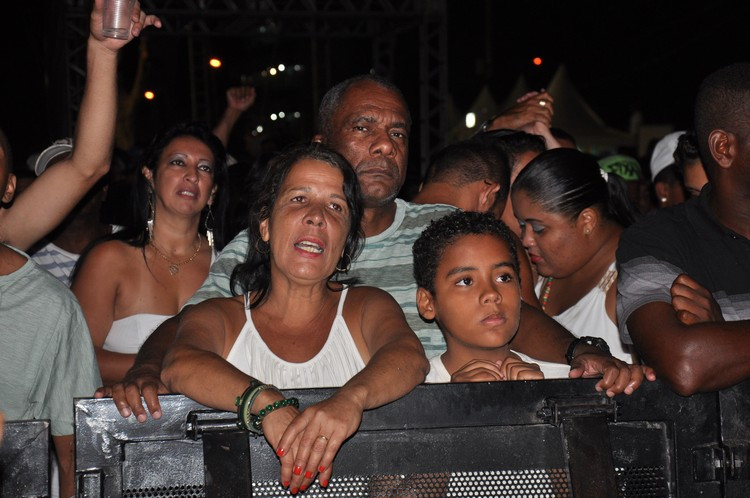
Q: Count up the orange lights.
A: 3